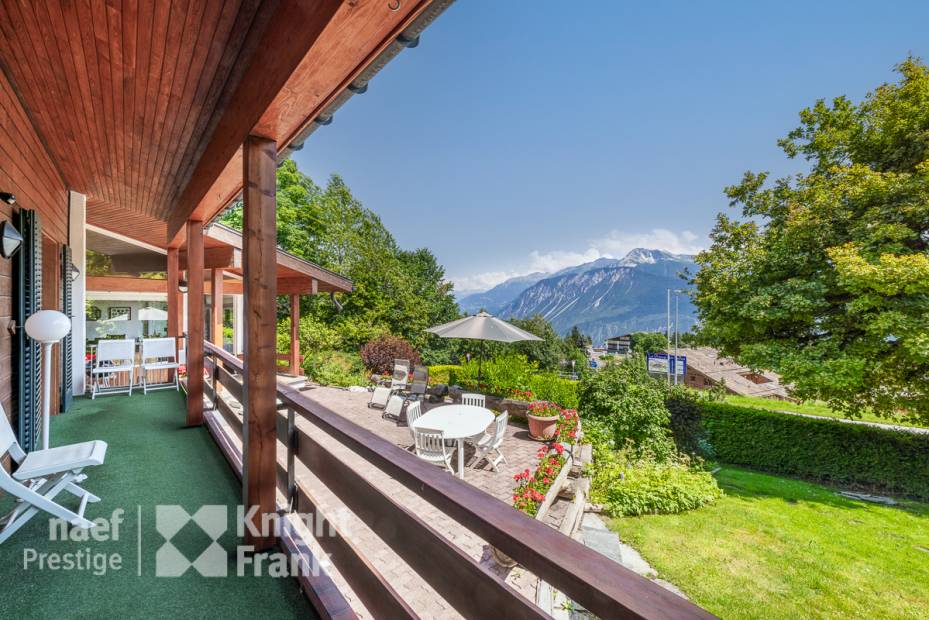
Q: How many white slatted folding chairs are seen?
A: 4